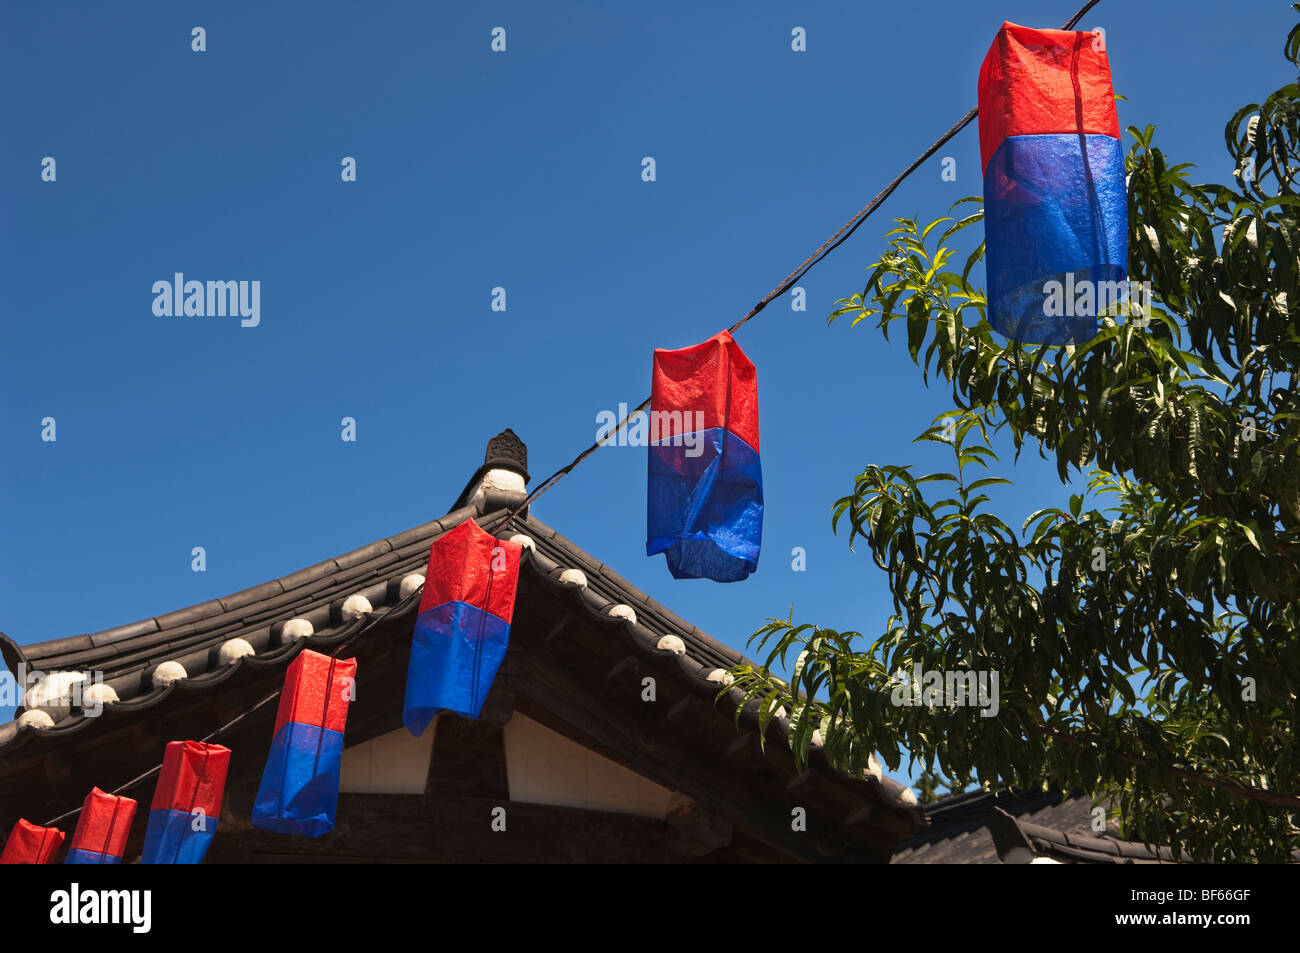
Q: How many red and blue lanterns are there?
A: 7